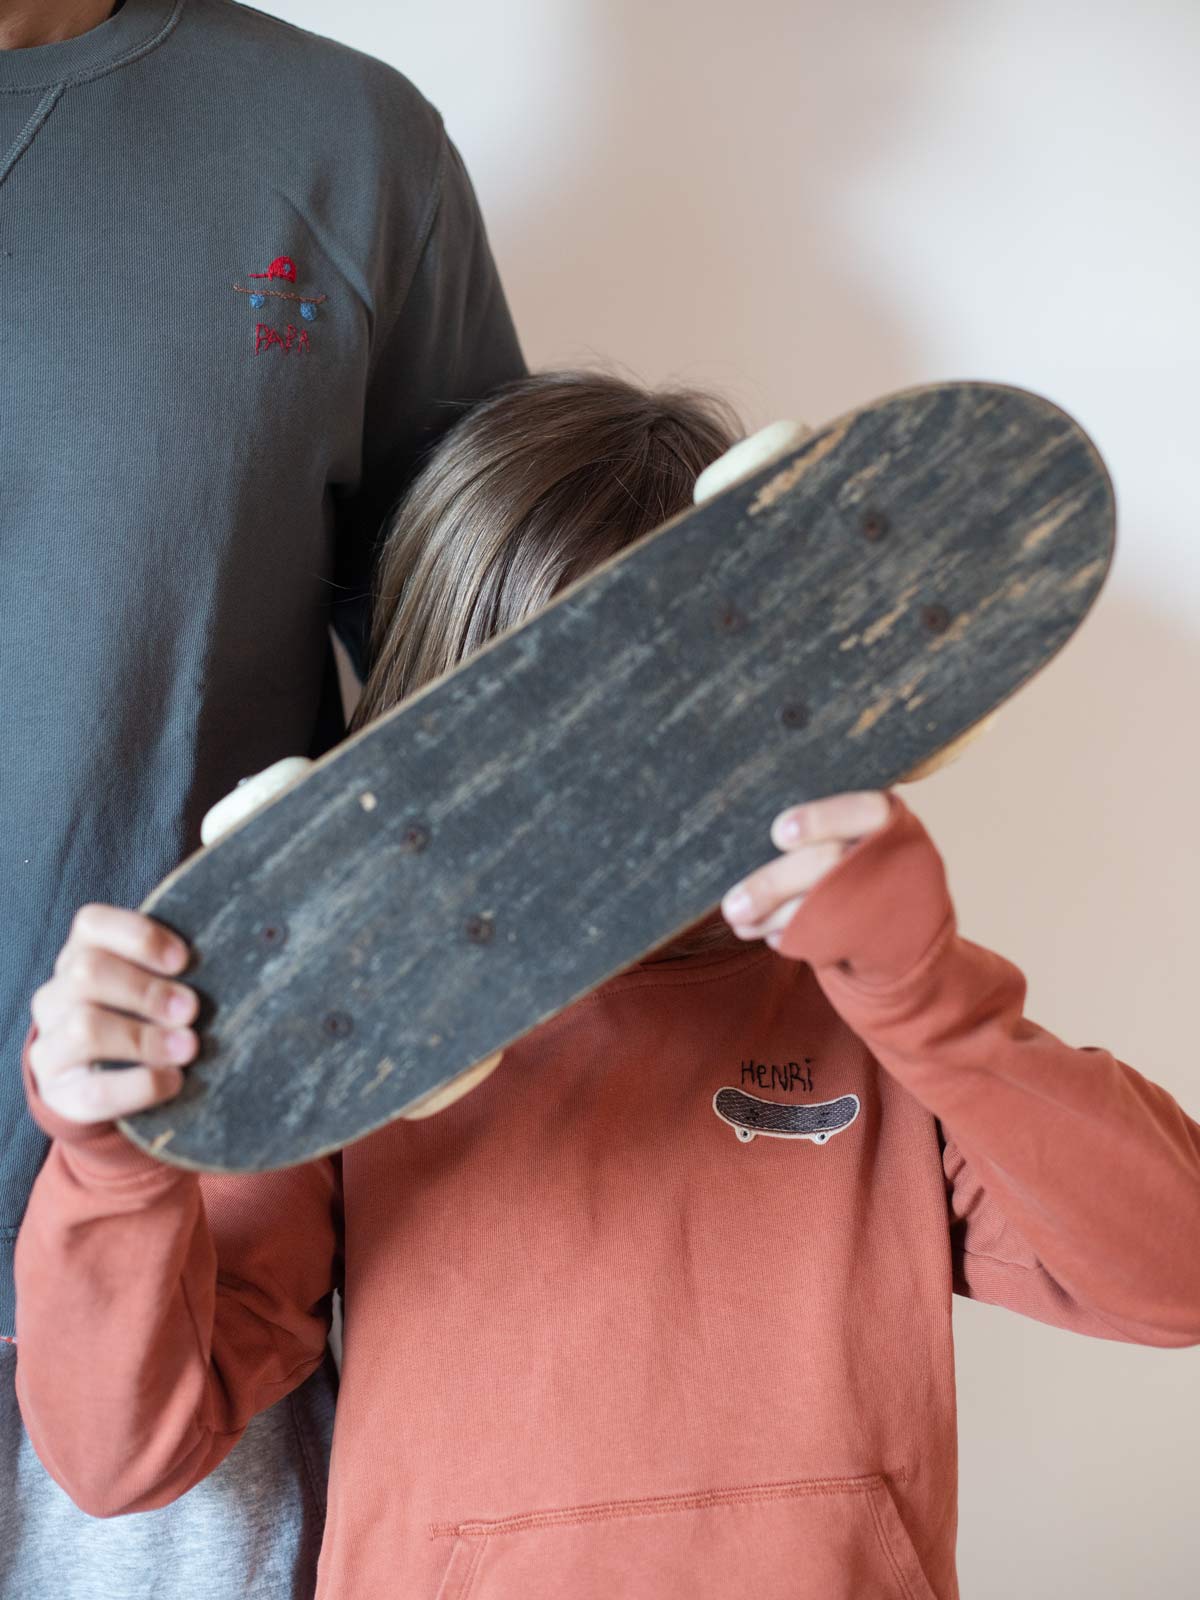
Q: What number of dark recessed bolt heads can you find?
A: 8